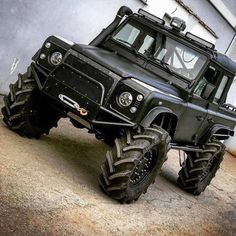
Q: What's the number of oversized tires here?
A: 3